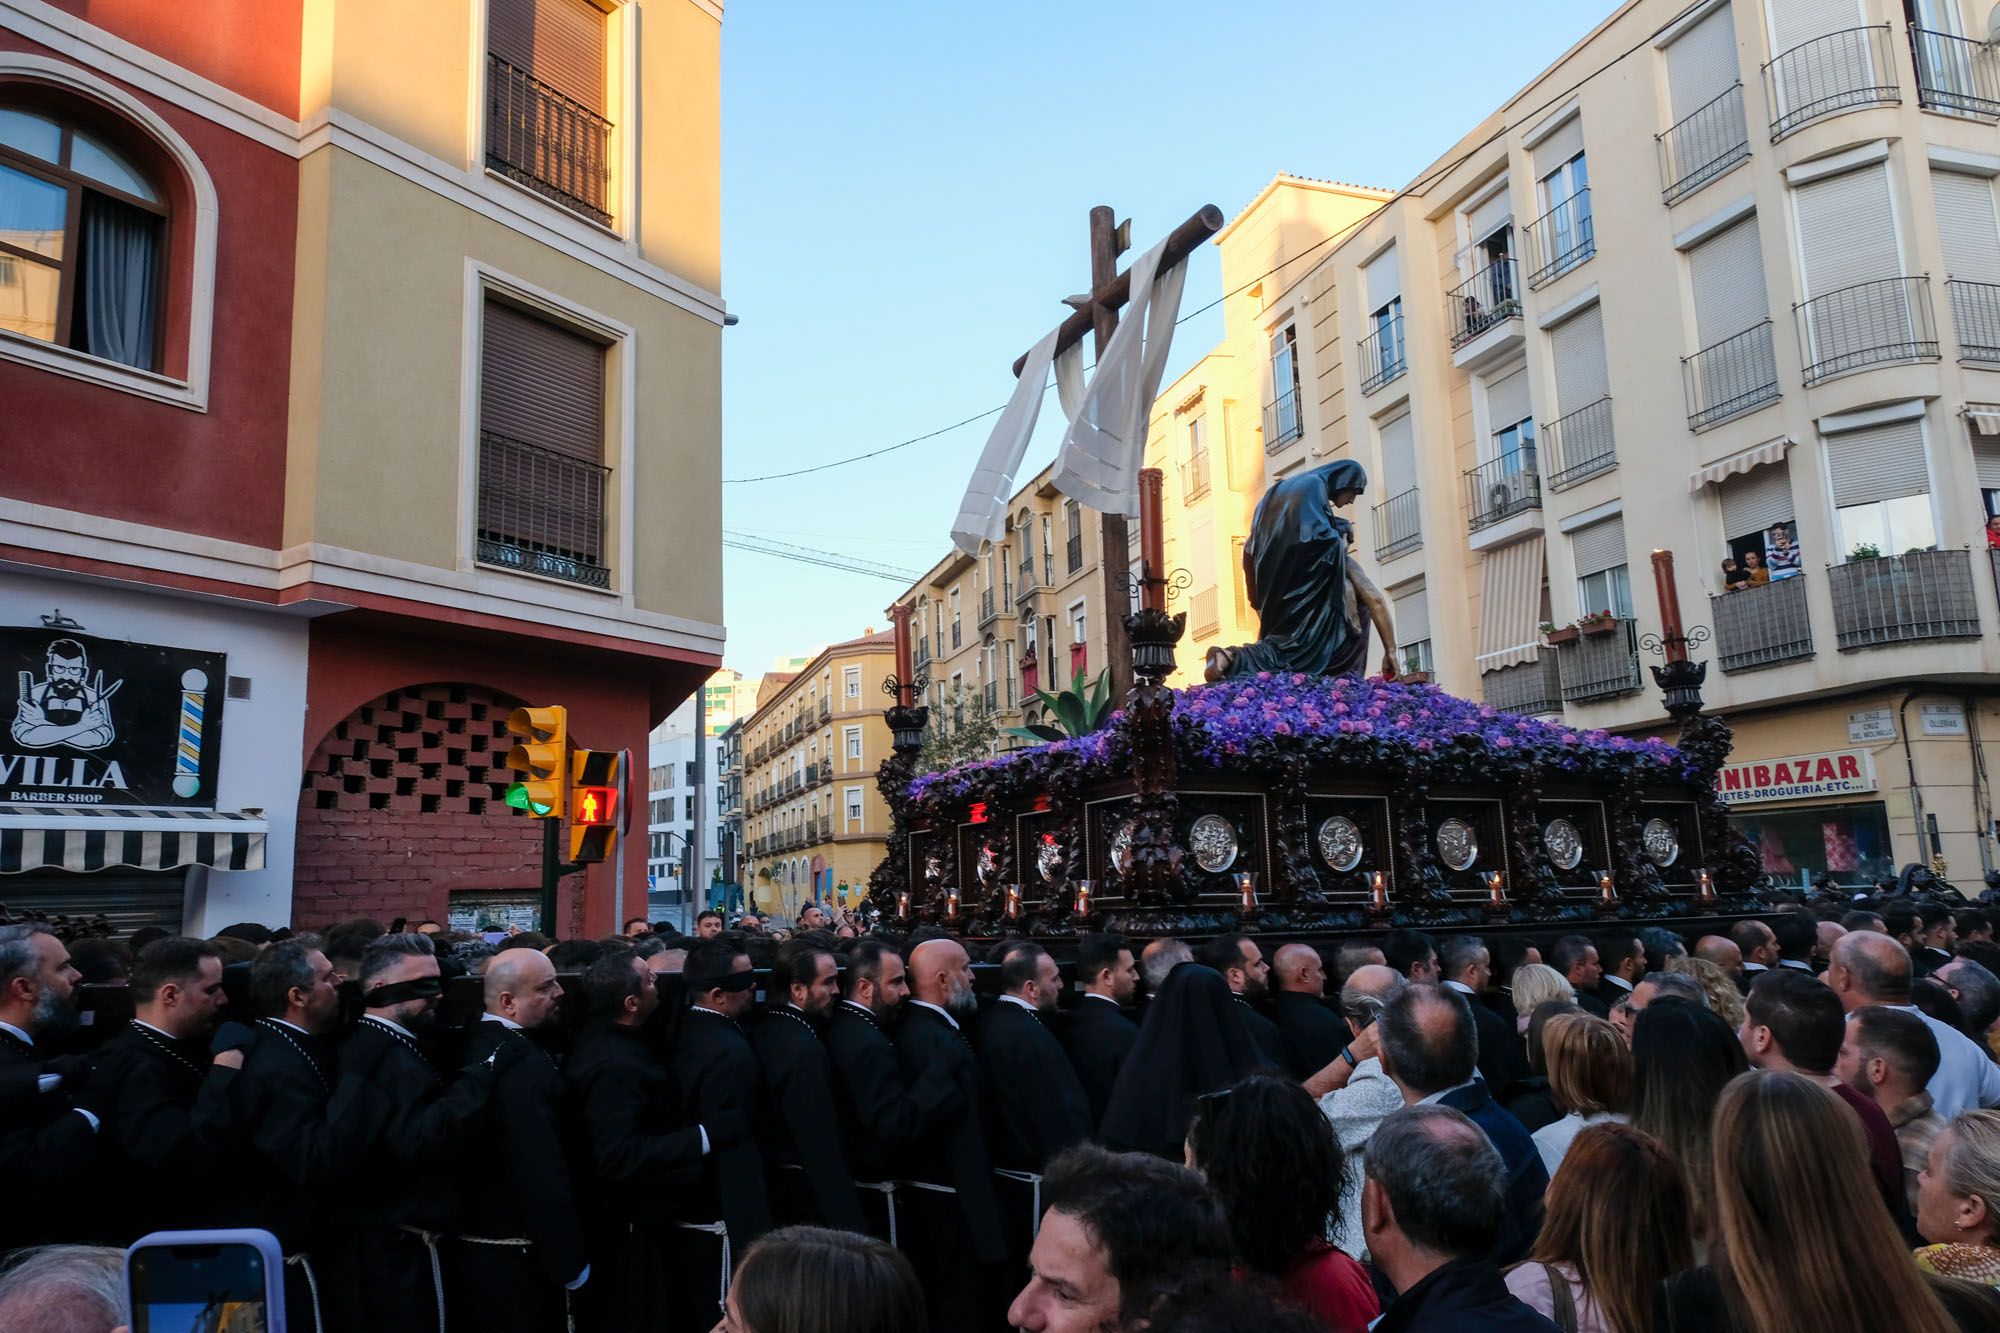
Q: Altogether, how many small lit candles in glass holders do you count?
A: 9